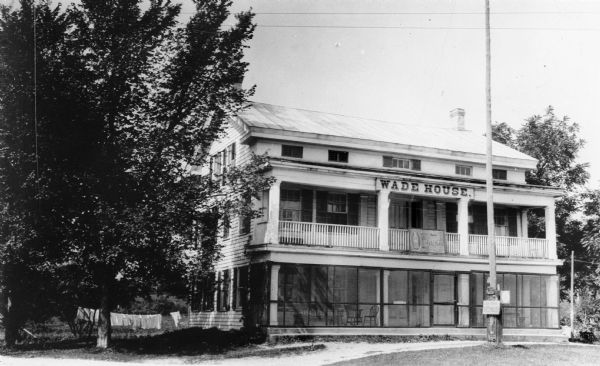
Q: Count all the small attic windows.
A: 5